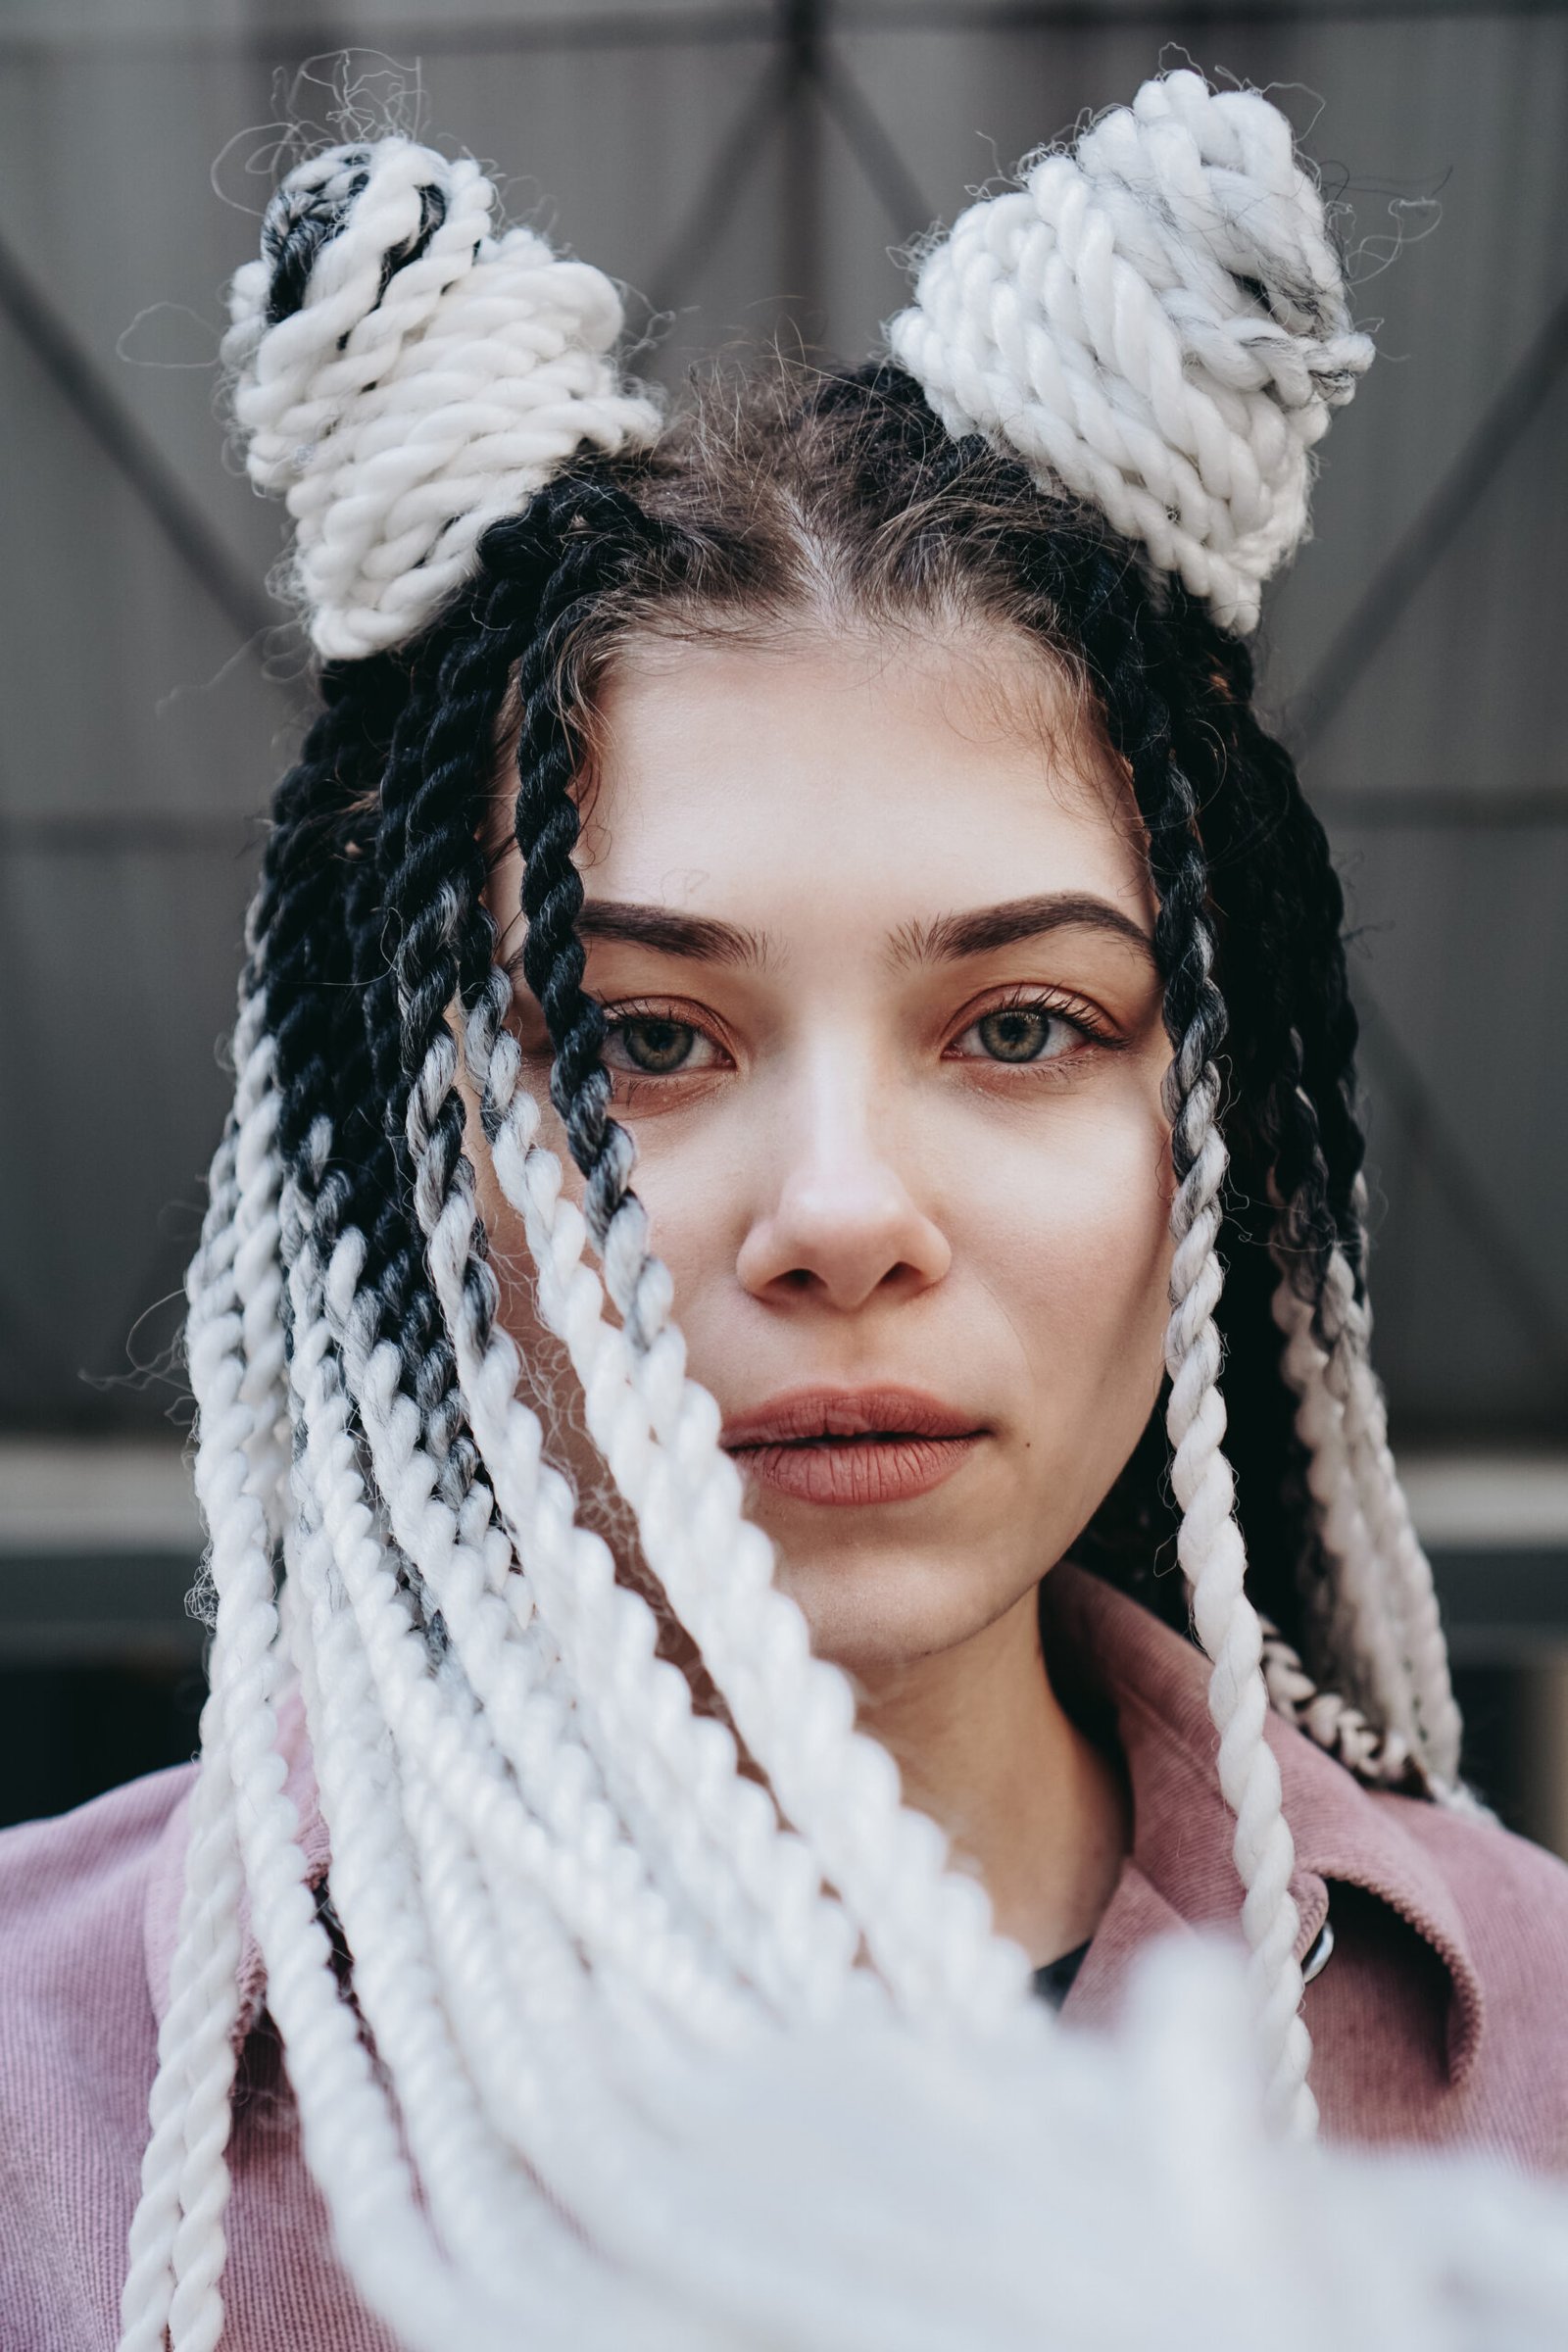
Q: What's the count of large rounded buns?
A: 2